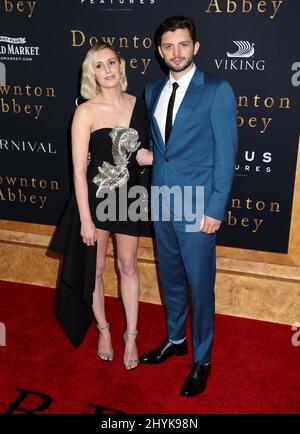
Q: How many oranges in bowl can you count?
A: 0